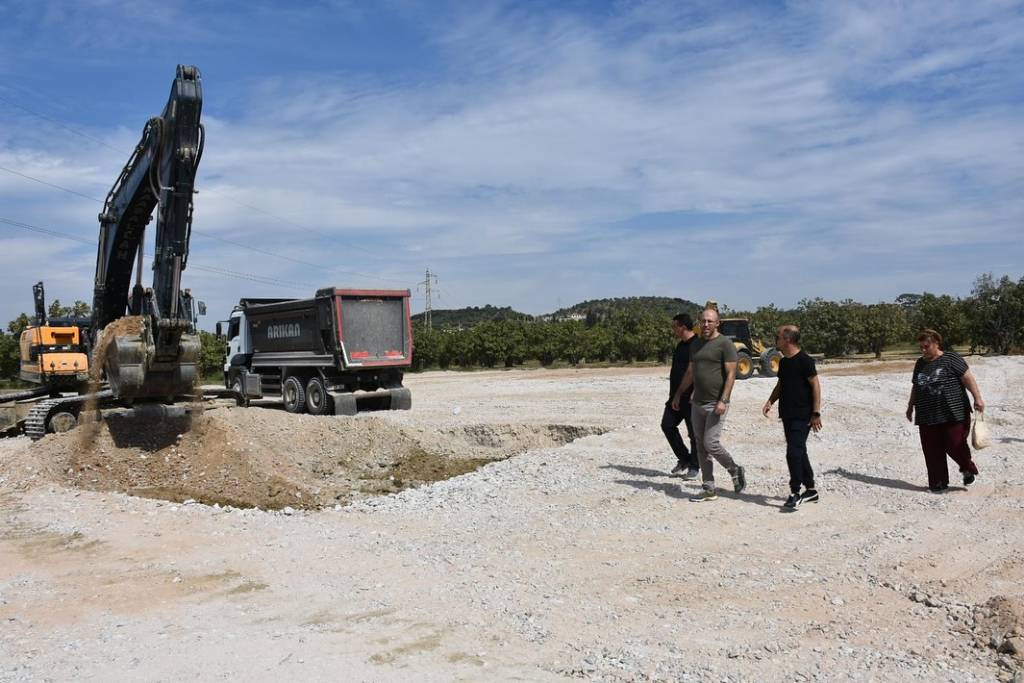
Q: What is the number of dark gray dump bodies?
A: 1